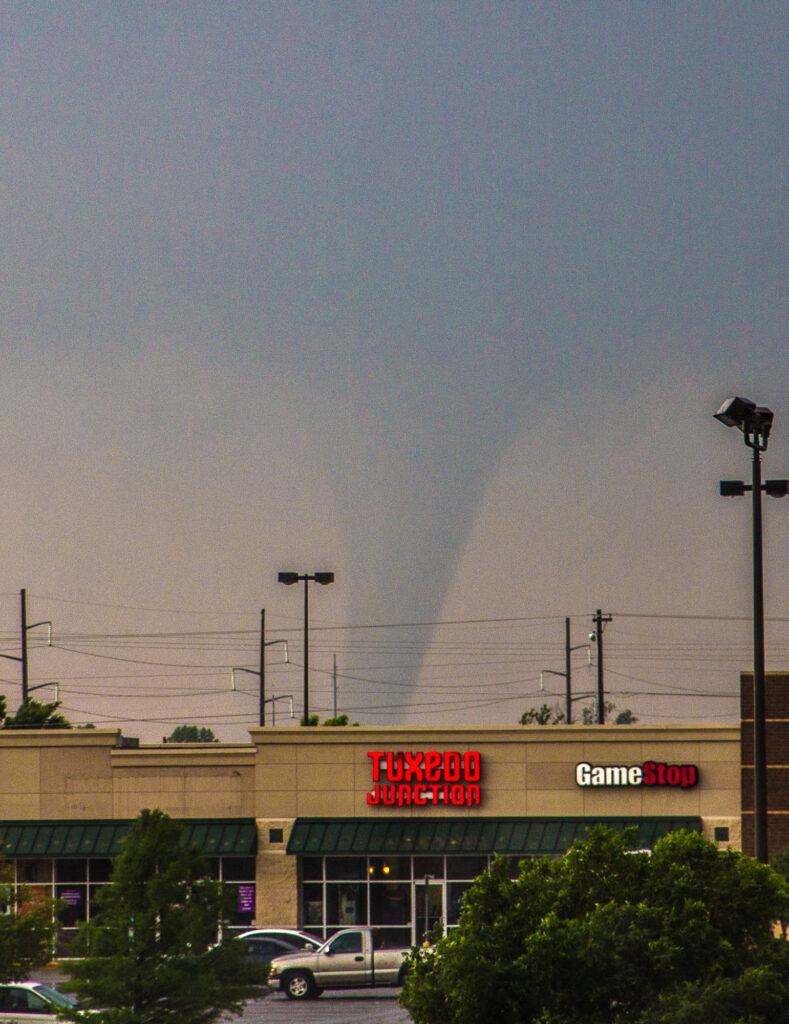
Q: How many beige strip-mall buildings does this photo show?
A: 1